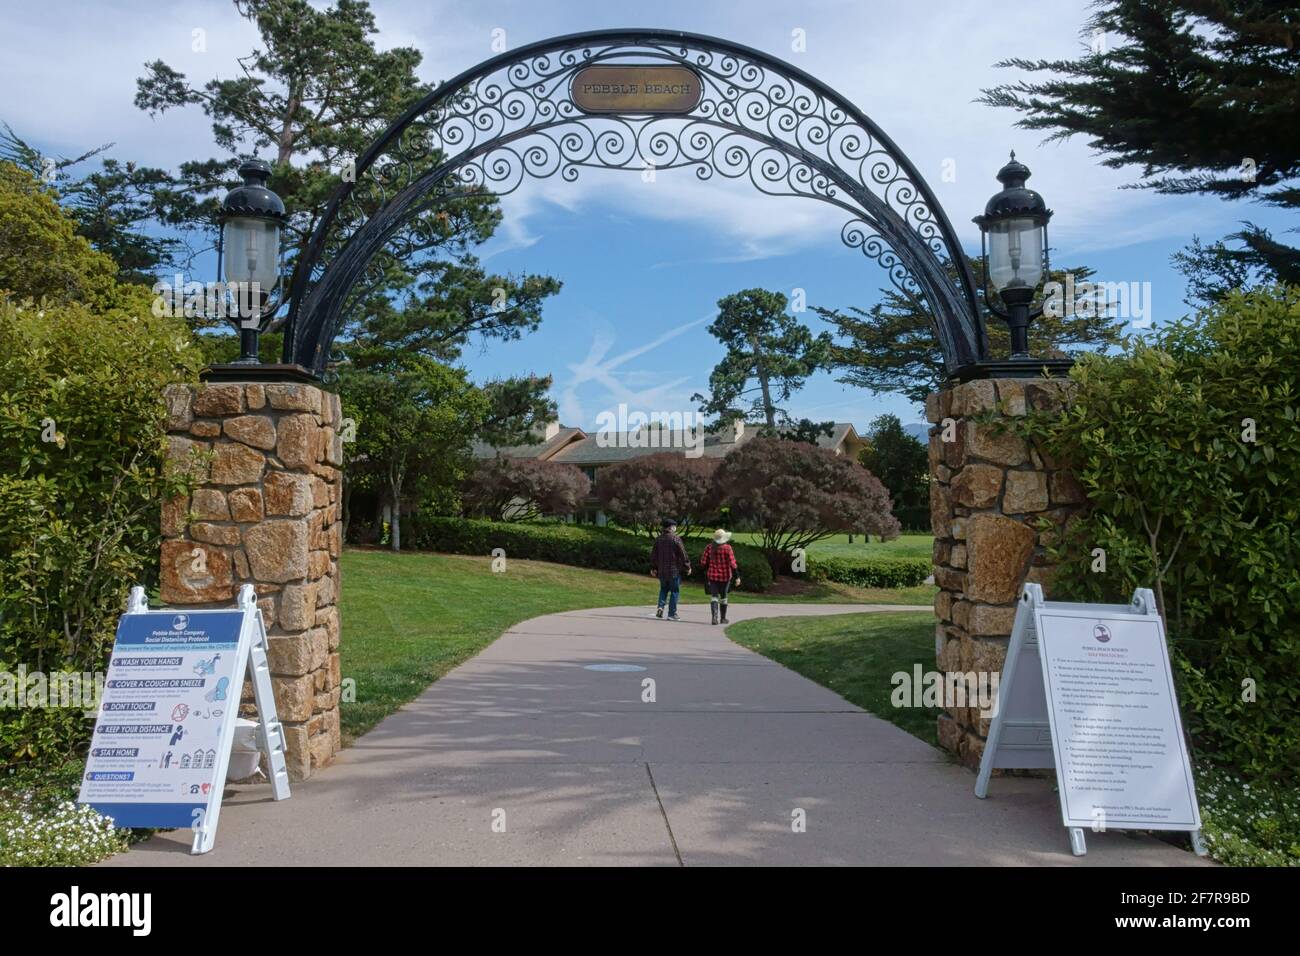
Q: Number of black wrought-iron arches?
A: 1